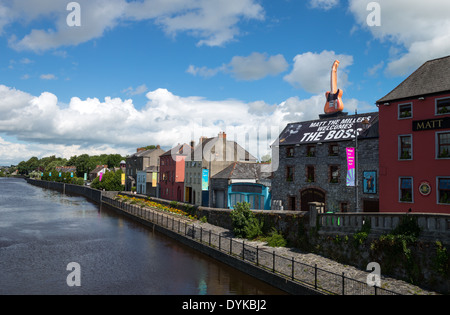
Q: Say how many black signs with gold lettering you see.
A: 1